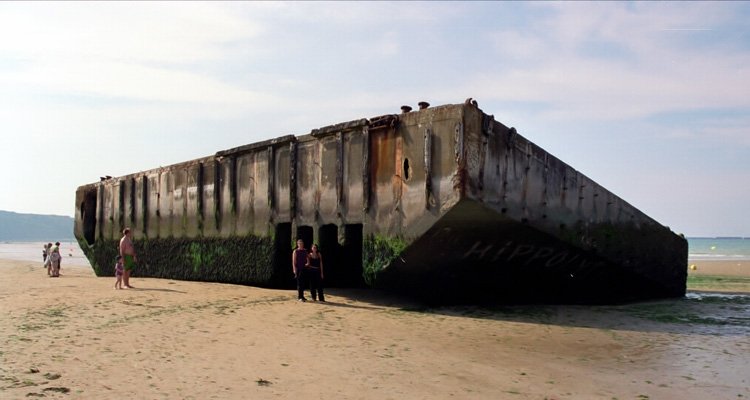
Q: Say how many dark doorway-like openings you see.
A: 4